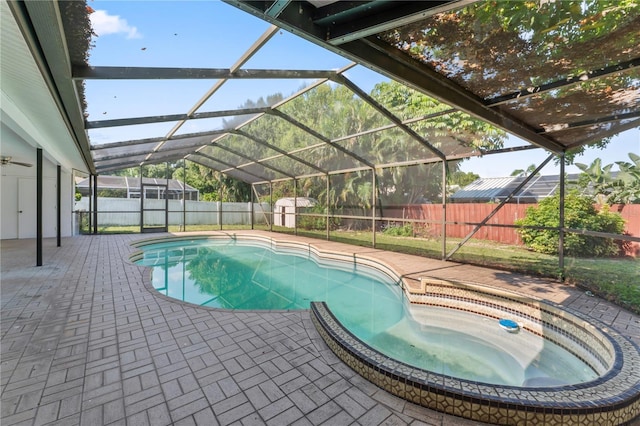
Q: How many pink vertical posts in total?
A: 0